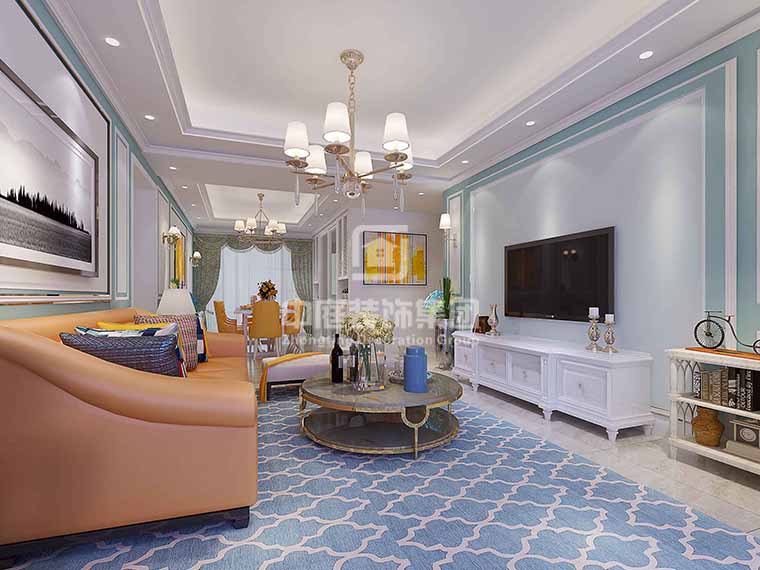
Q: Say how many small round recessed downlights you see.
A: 14